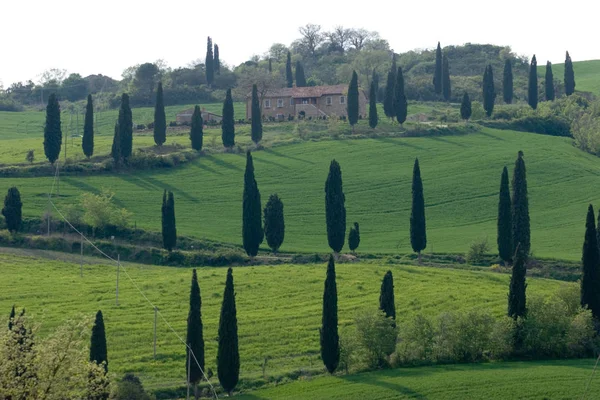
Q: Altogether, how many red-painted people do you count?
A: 0